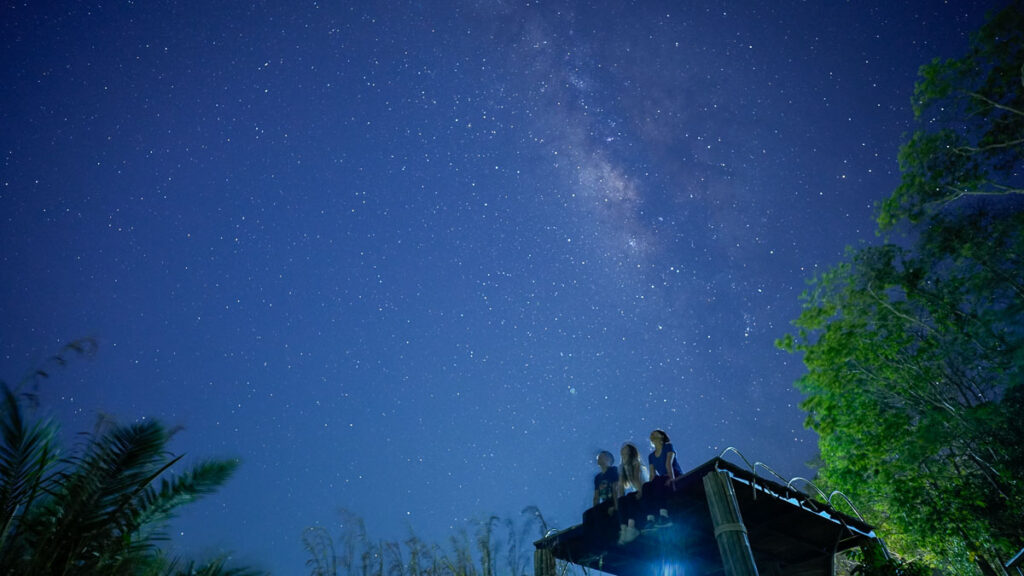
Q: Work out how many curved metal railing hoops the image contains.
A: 4